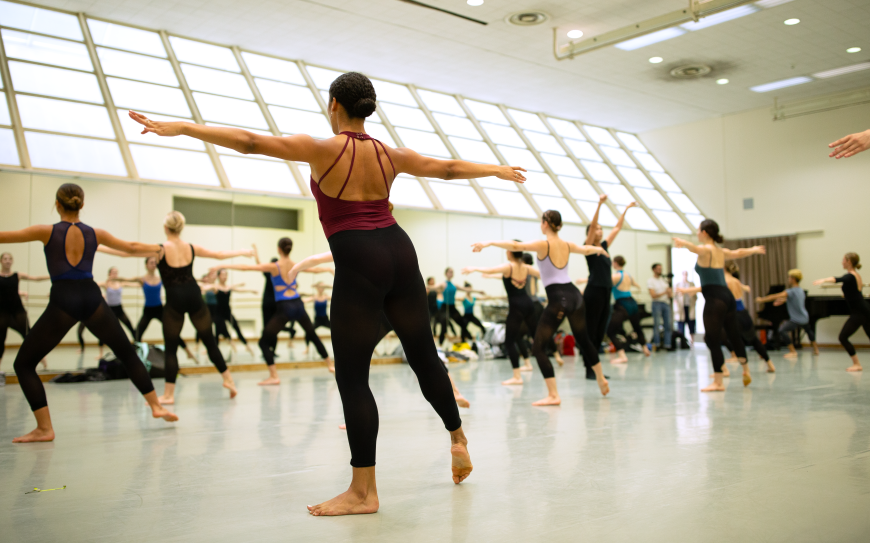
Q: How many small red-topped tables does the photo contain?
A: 0